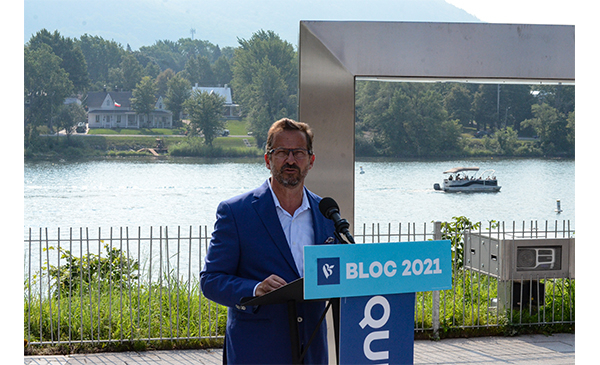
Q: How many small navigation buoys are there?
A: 2